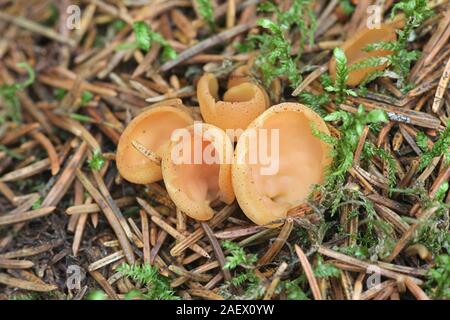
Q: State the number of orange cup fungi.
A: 5